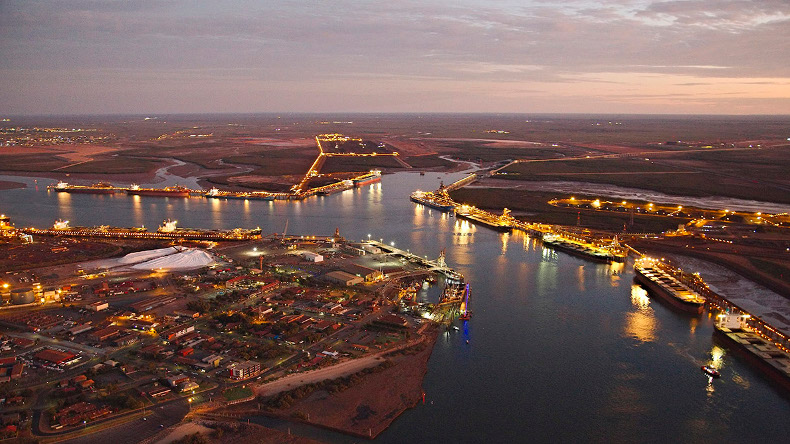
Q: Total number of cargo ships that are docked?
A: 12